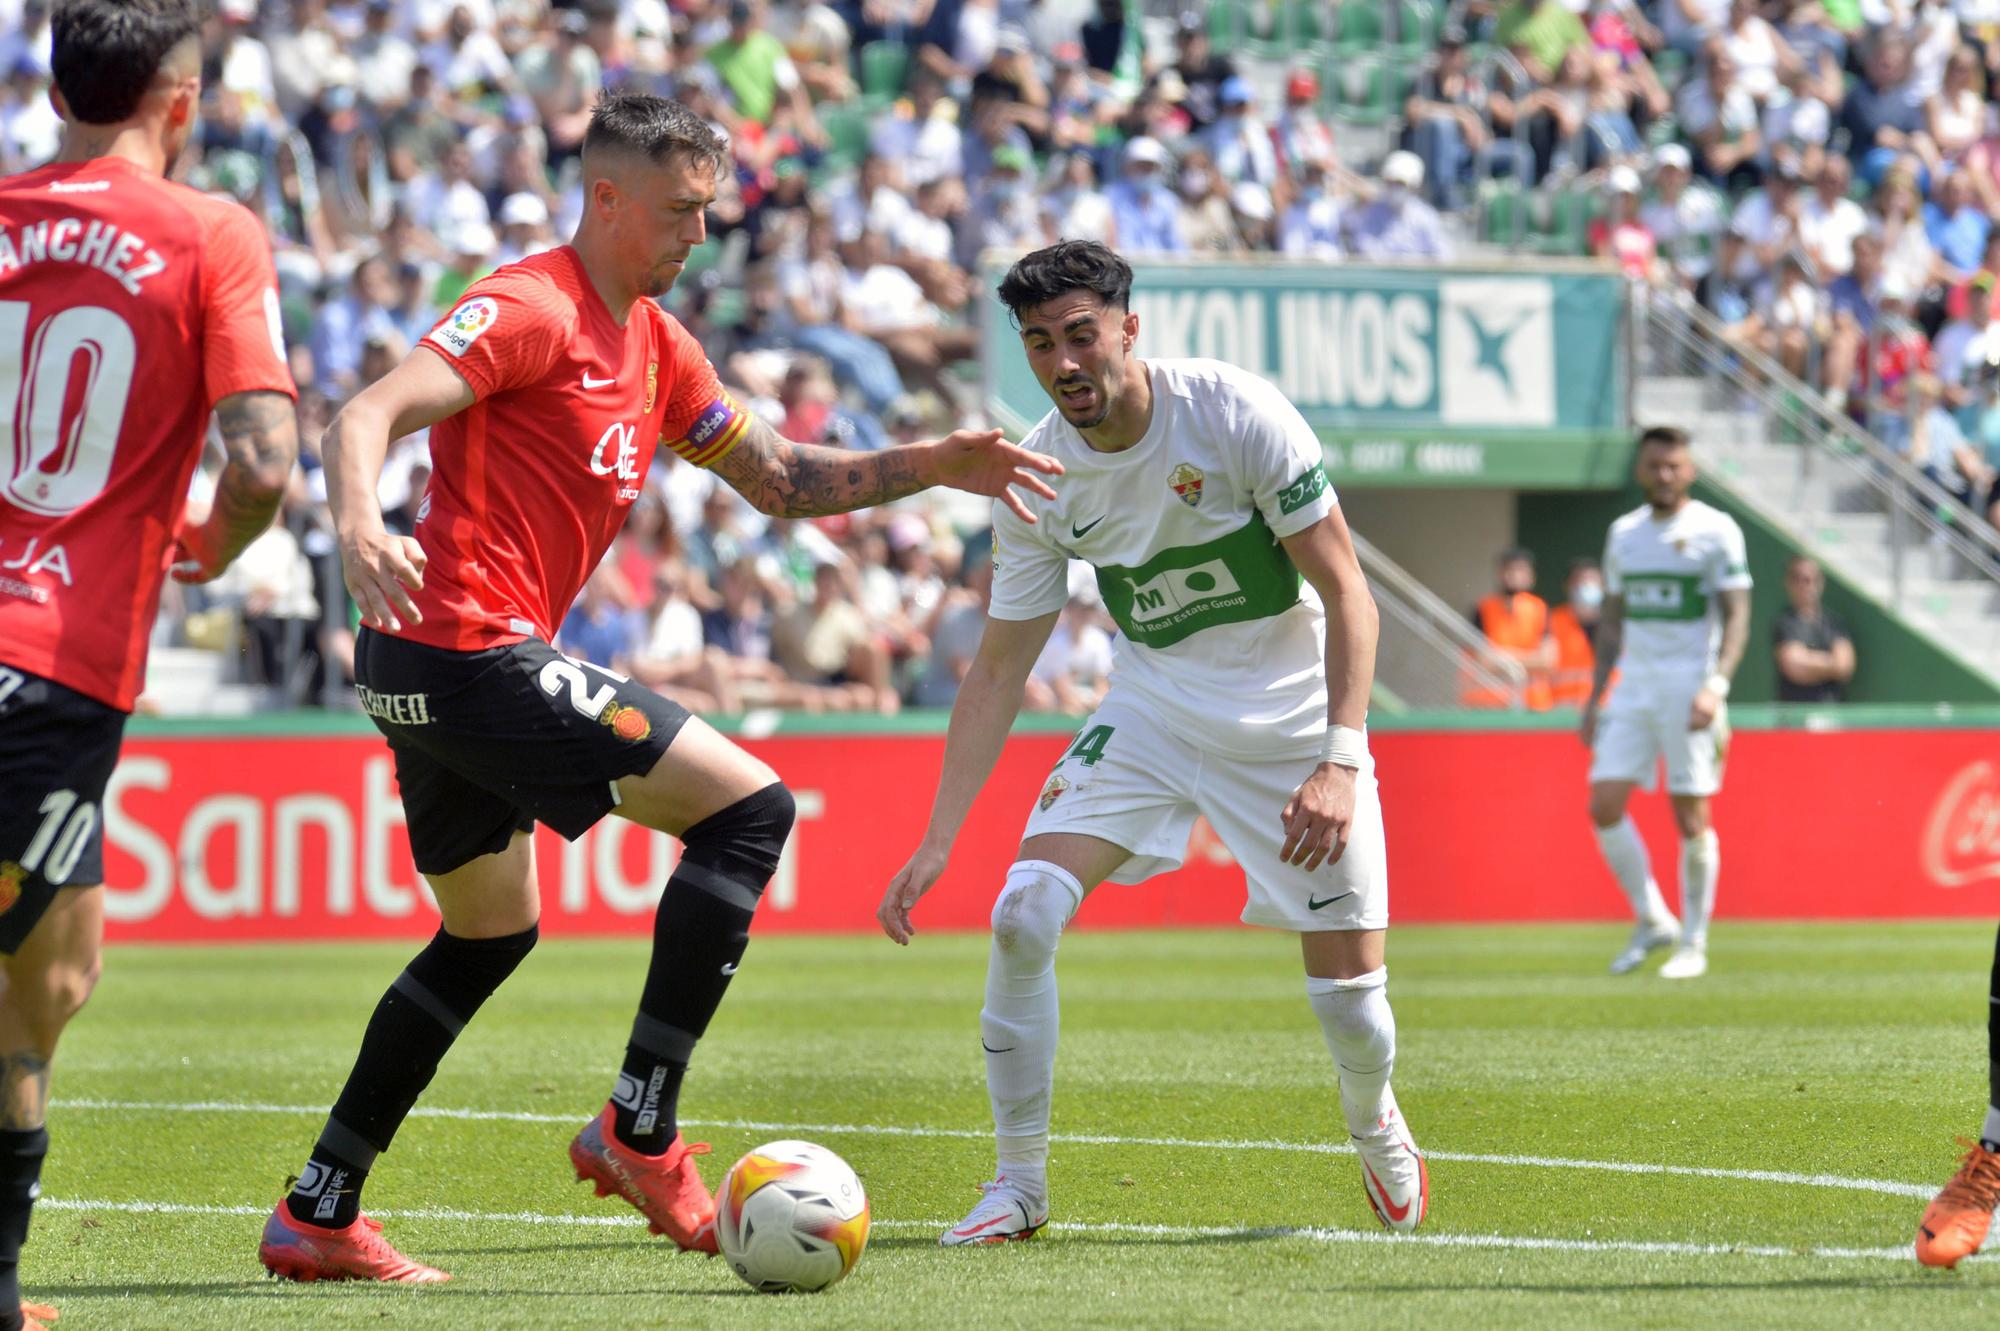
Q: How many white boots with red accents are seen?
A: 2